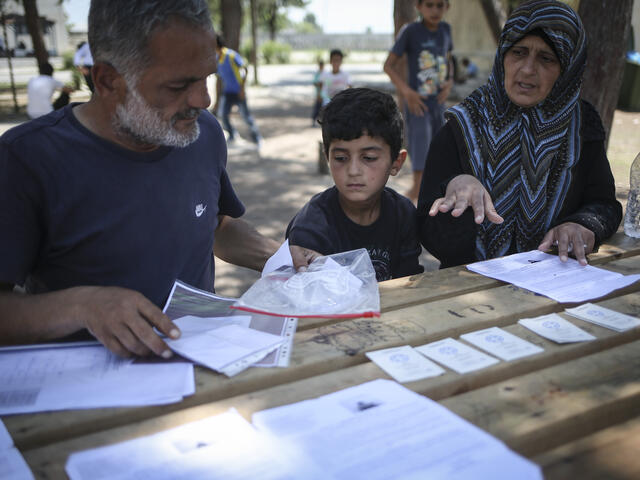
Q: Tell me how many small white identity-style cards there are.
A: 5